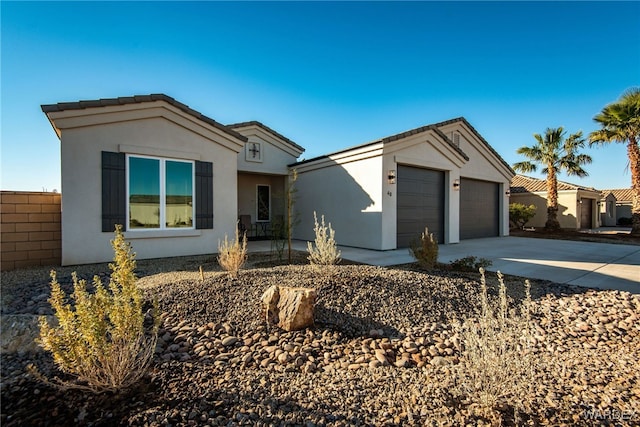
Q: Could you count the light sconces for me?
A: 3